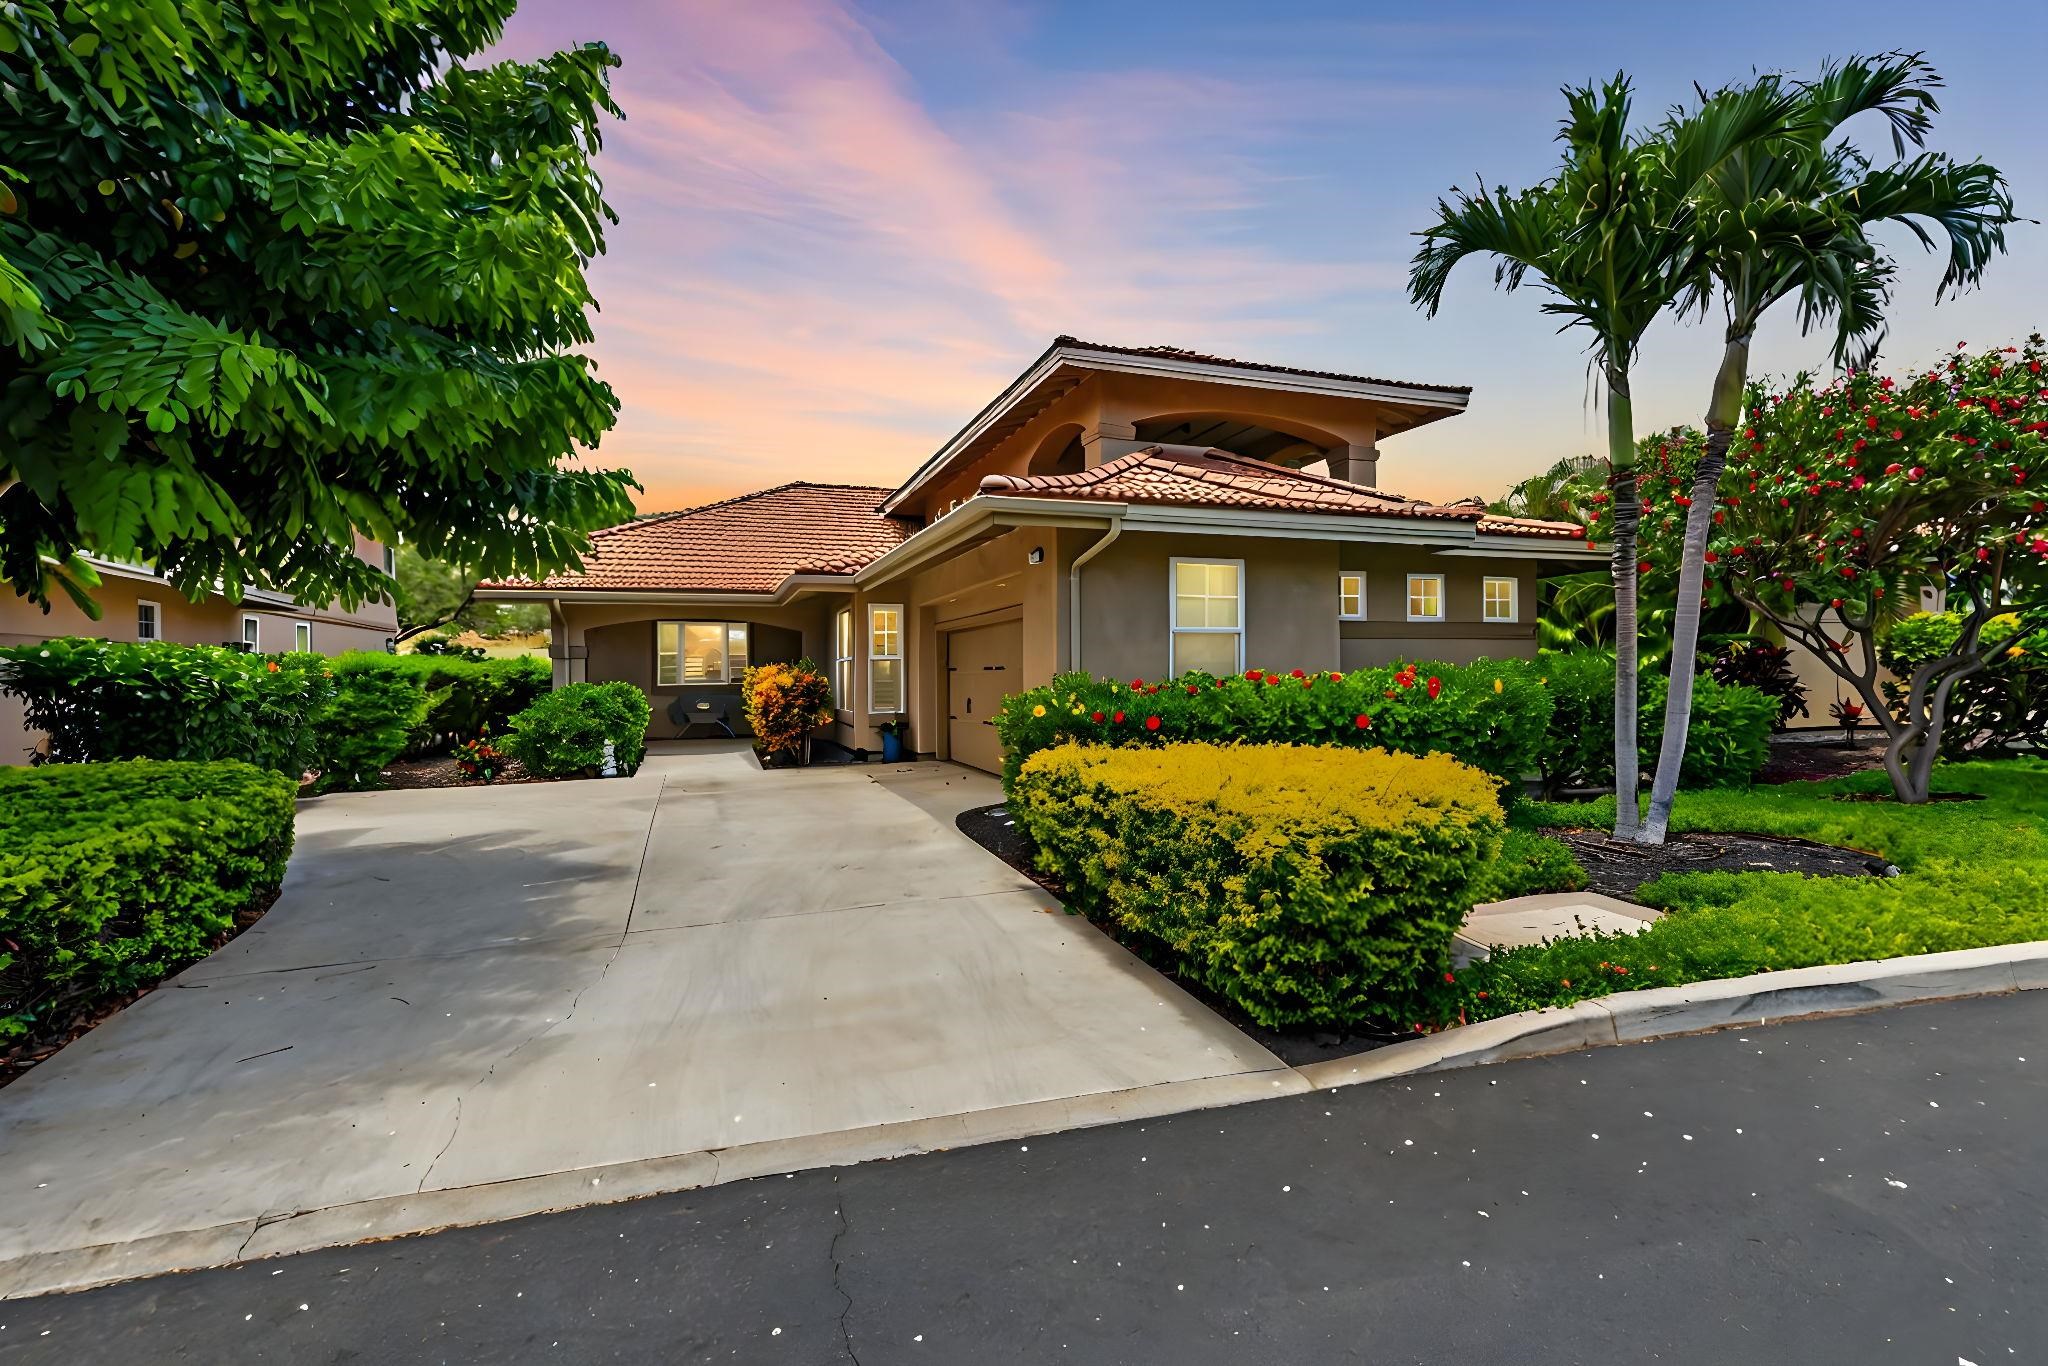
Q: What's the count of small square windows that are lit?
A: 3